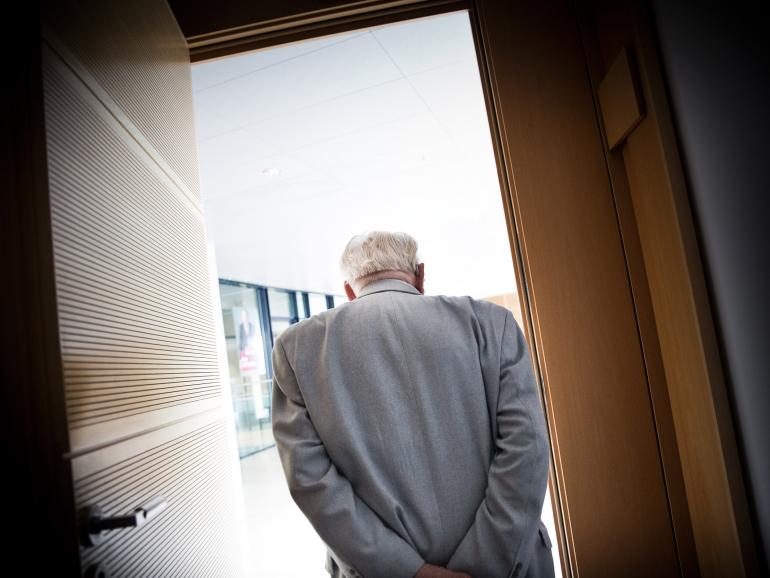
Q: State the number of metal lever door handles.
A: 1